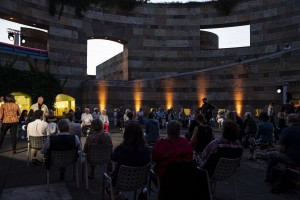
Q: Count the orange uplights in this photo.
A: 5